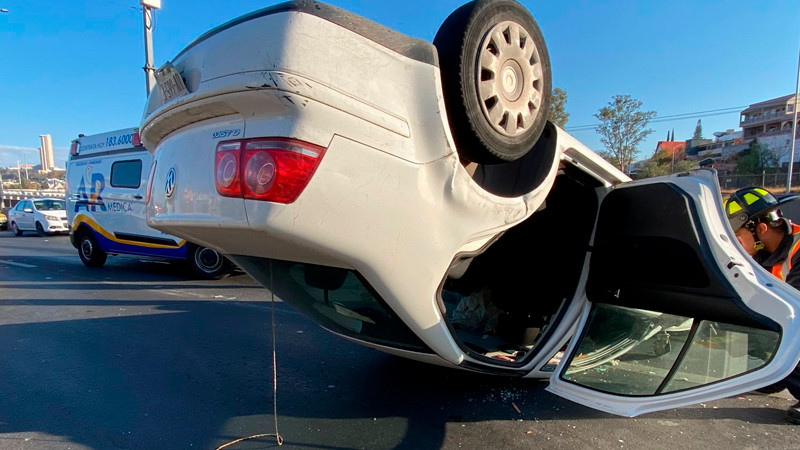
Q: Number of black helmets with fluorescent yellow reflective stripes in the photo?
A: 1